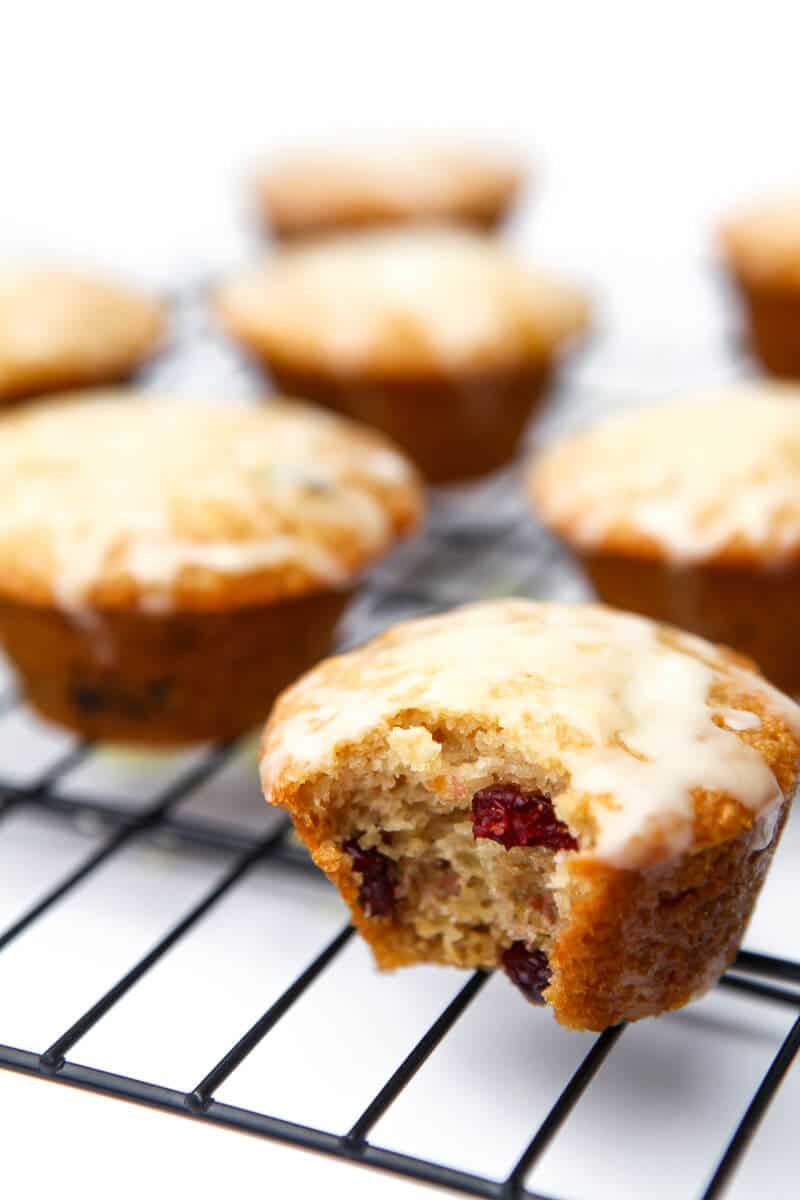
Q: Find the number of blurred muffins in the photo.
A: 6